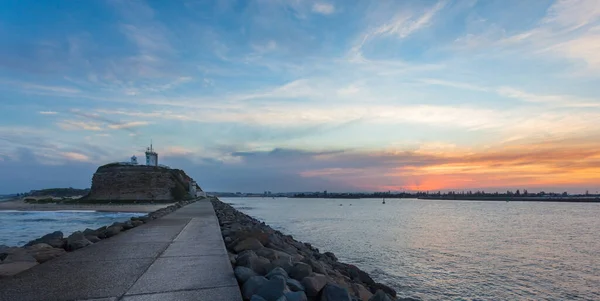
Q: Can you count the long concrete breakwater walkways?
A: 1